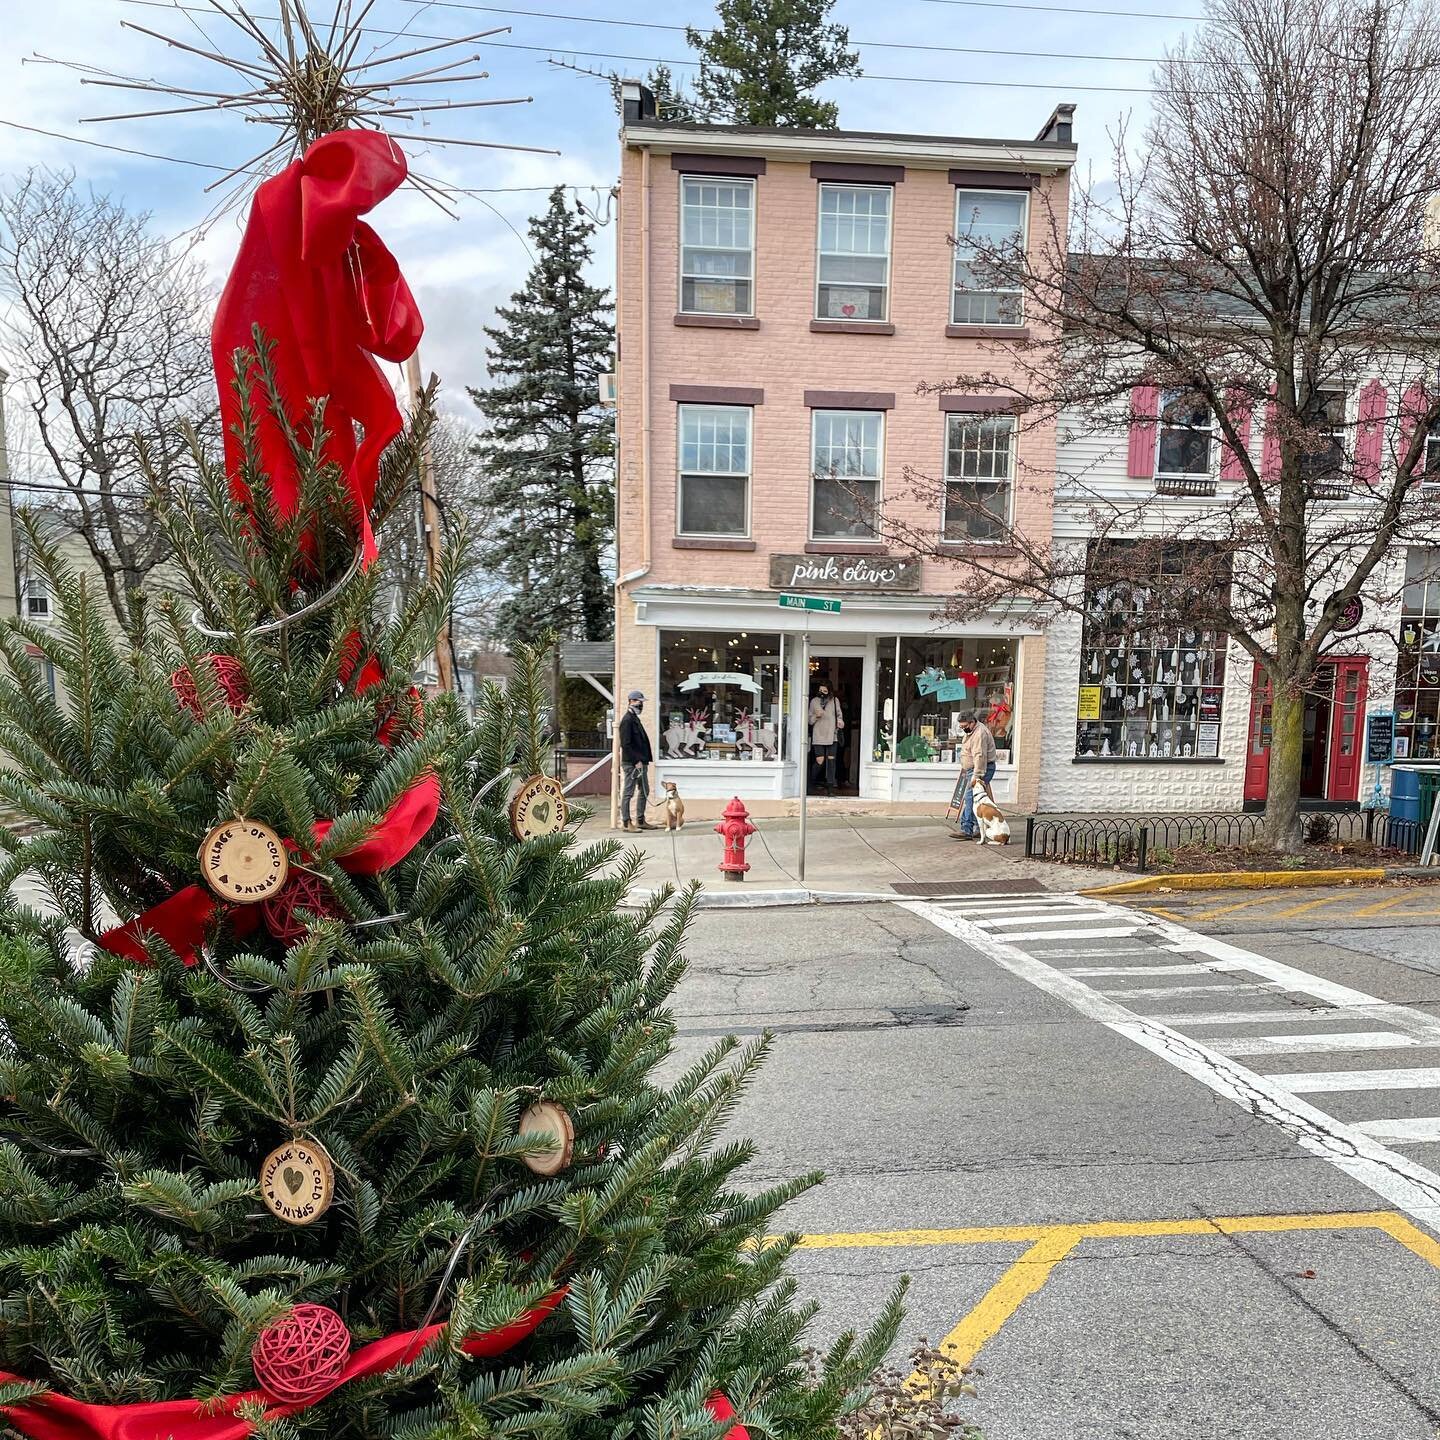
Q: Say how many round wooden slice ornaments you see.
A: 4